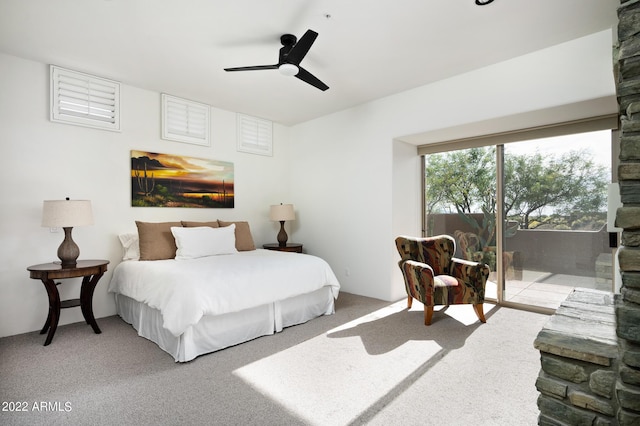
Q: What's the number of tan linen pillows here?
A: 3